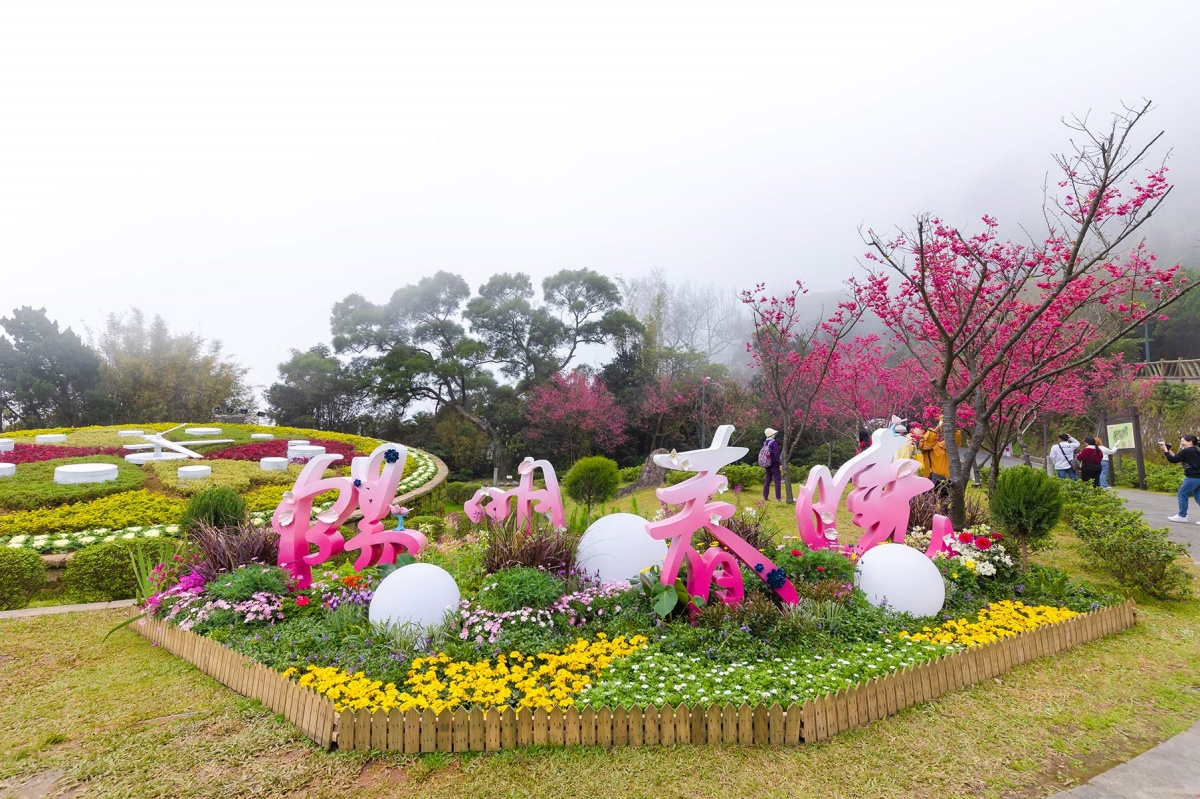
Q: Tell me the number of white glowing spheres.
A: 3